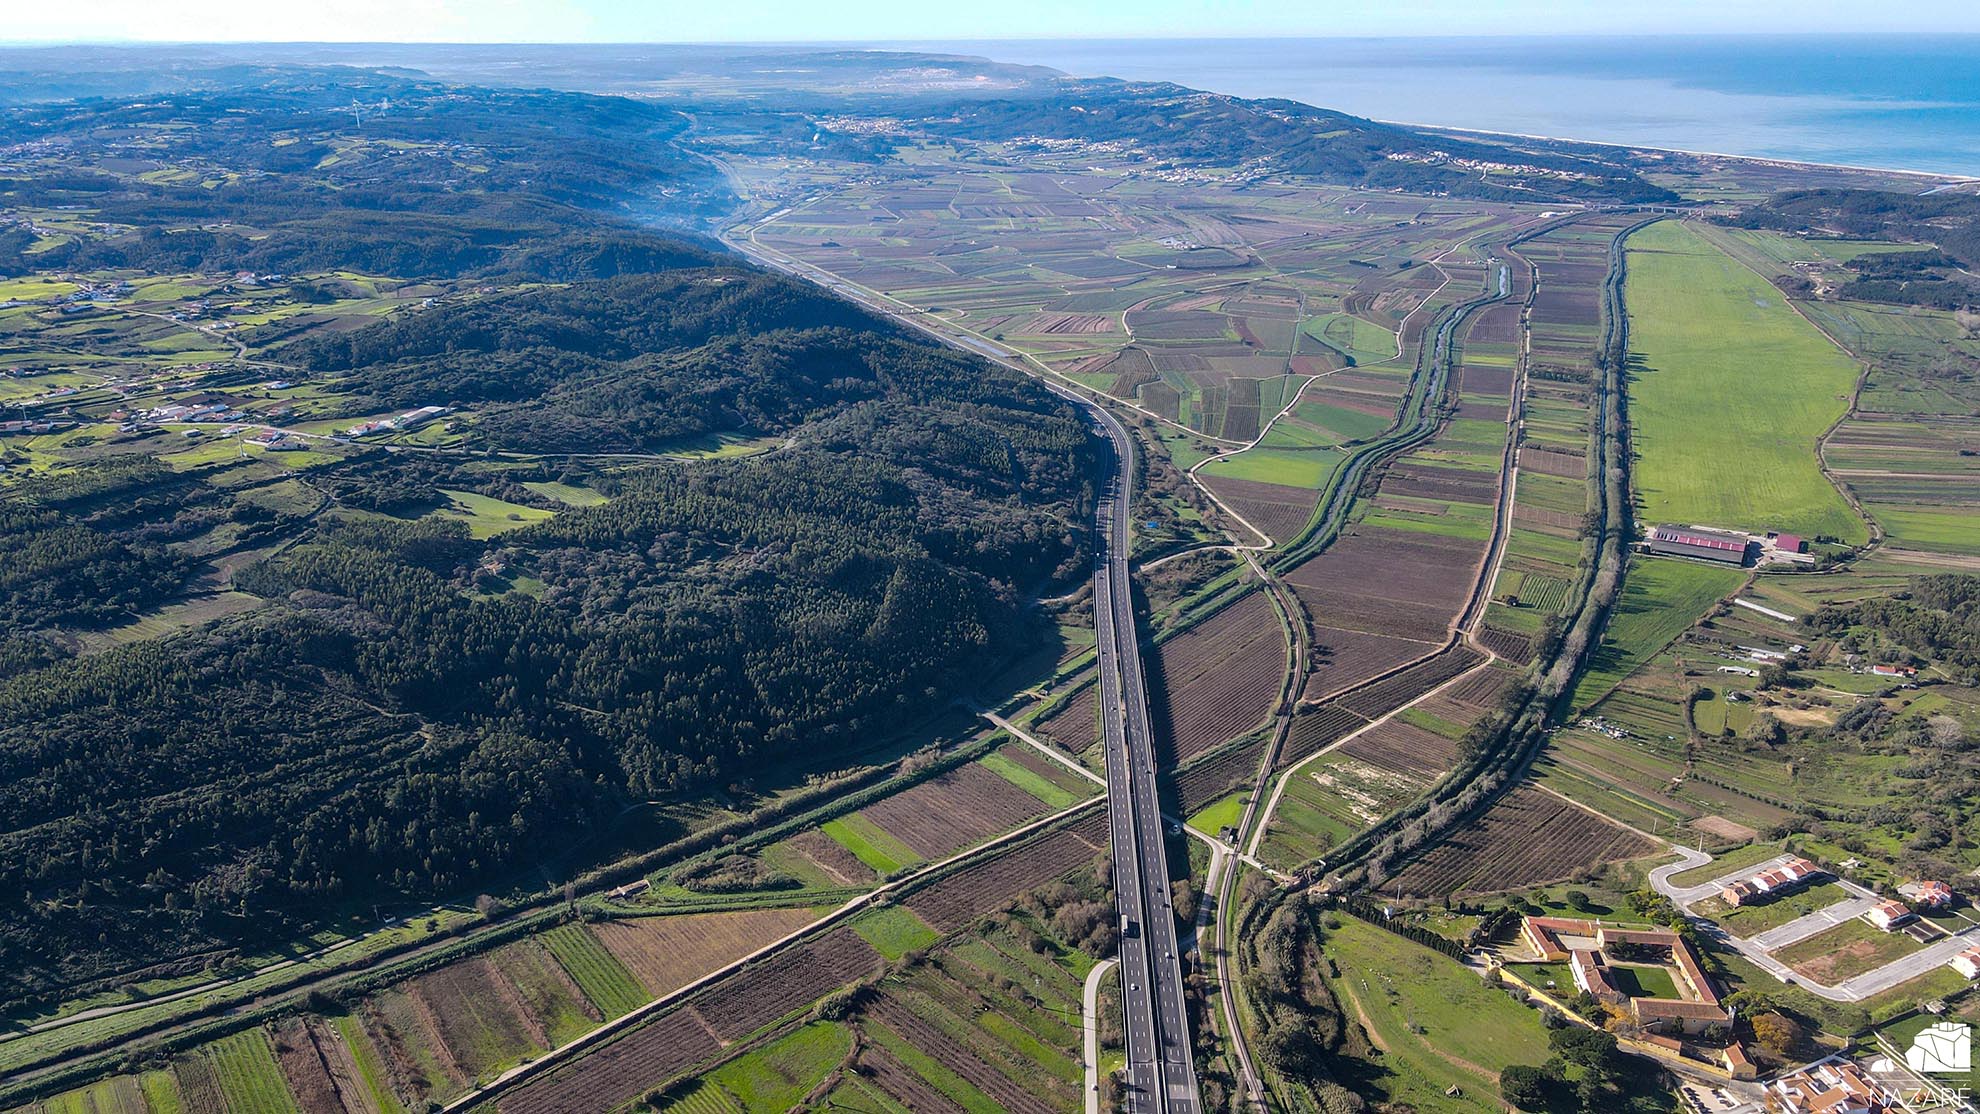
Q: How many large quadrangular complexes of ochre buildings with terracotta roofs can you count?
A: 1